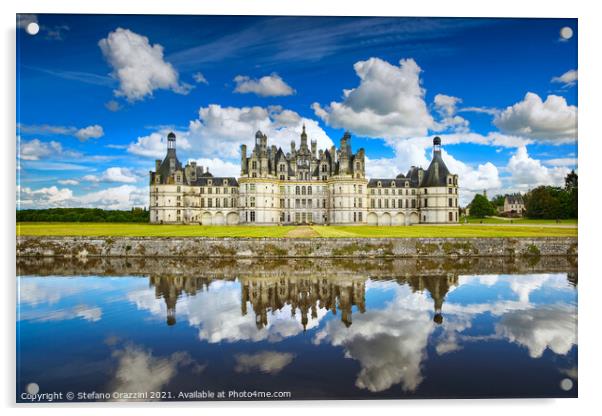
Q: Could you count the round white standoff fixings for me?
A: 4